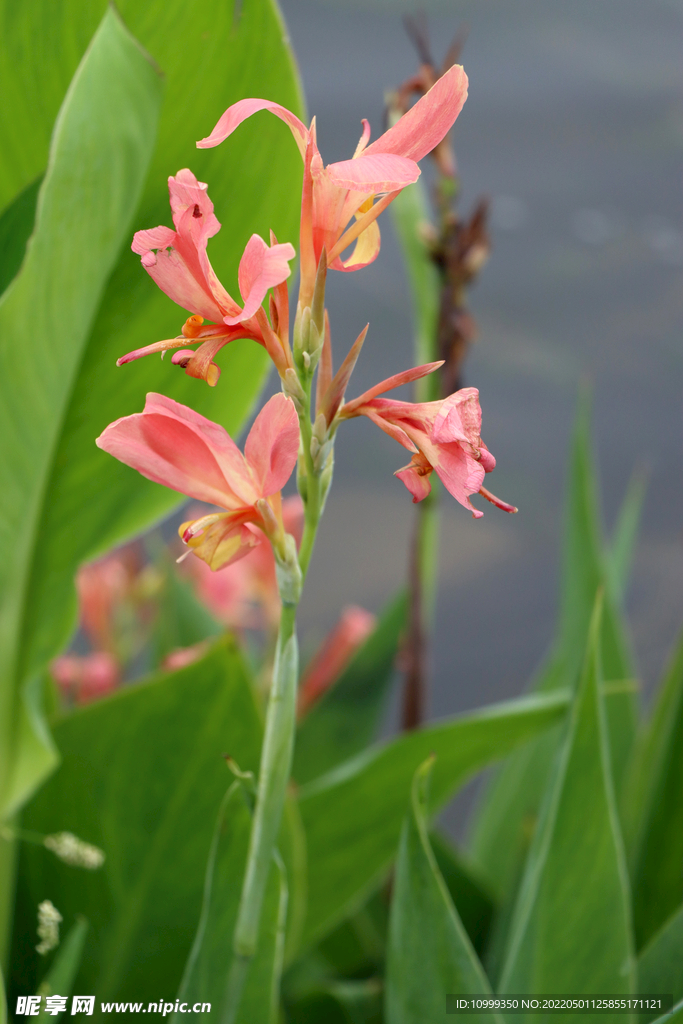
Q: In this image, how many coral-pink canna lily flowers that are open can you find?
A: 4